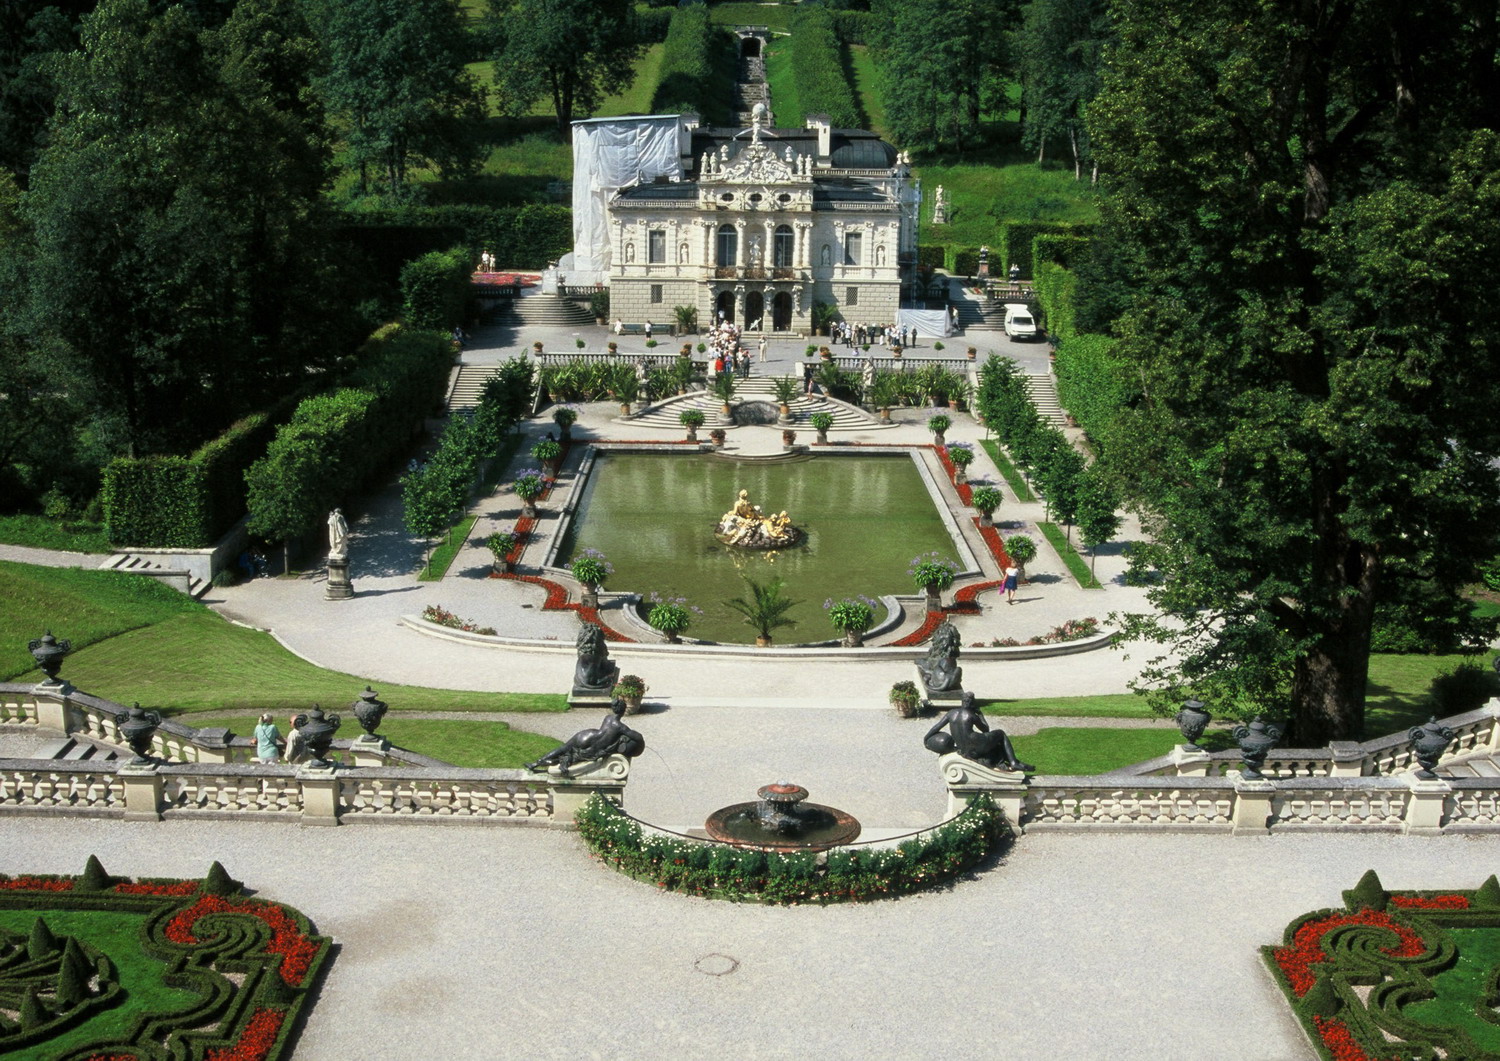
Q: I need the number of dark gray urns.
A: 7